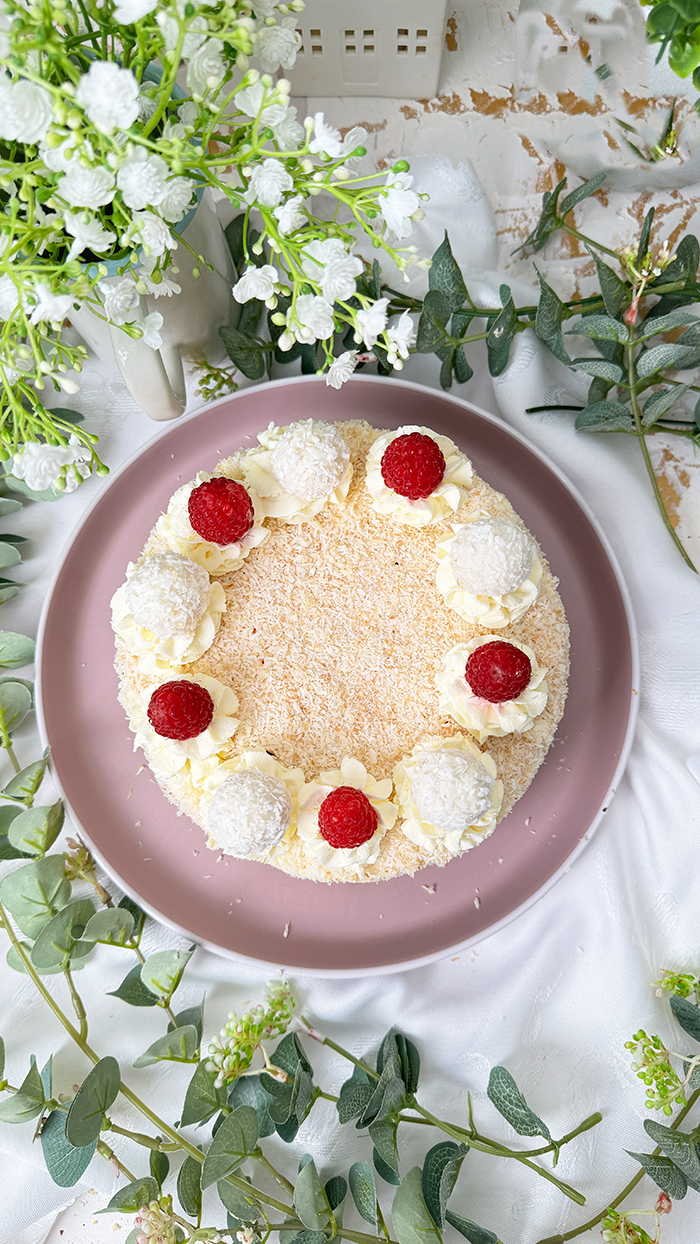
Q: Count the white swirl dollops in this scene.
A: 10